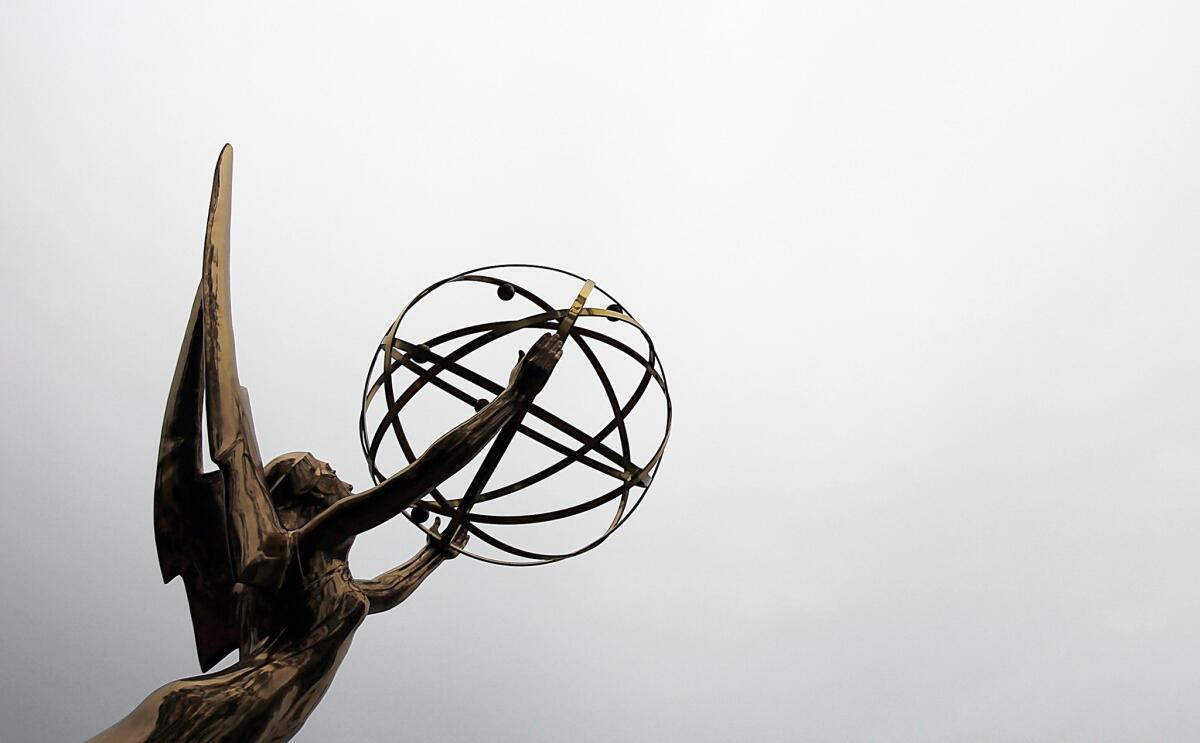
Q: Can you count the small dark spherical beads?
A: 5